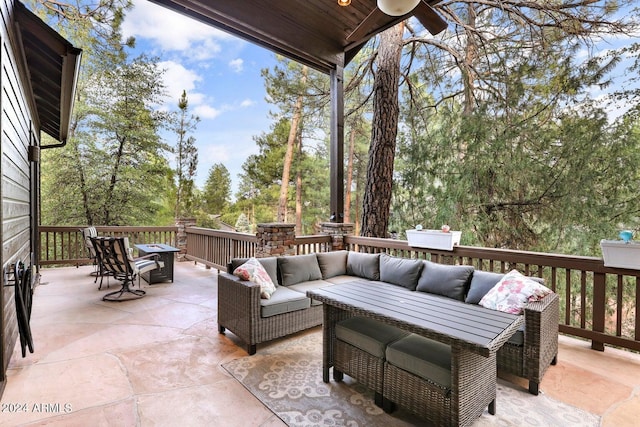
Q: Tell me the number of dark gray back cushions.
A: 7